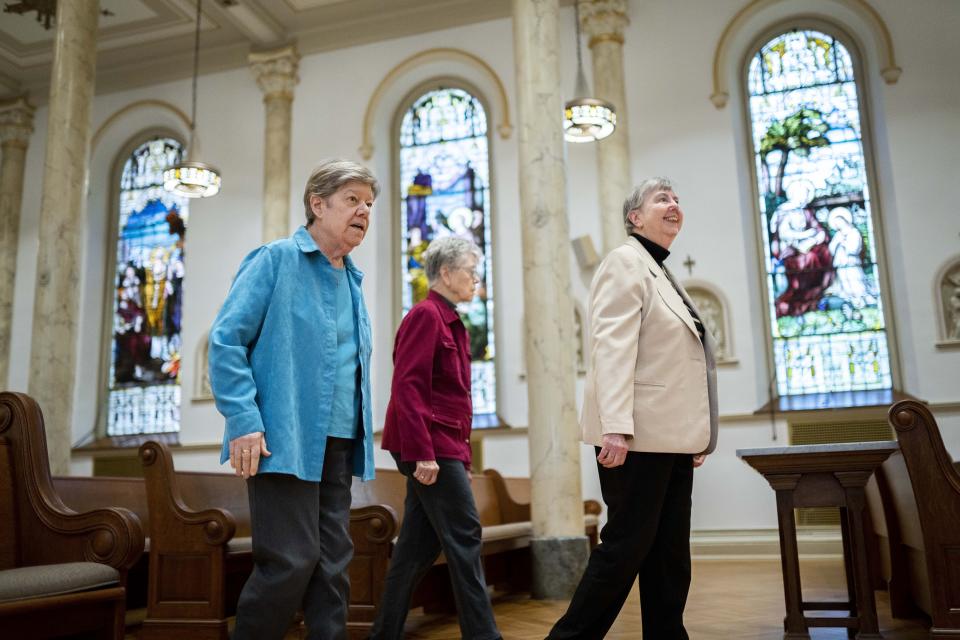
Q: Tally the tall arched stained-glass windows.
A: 3